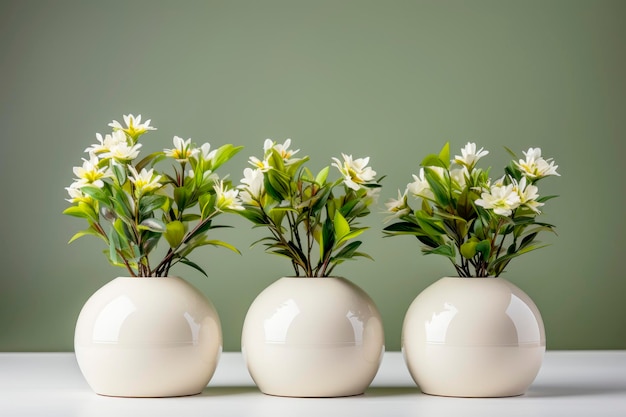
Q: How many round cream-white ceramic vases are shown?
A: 3